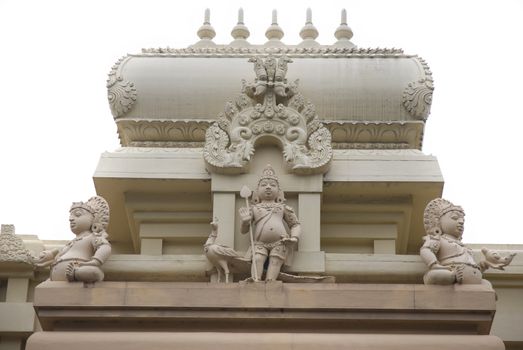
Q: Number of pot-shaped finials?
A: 5